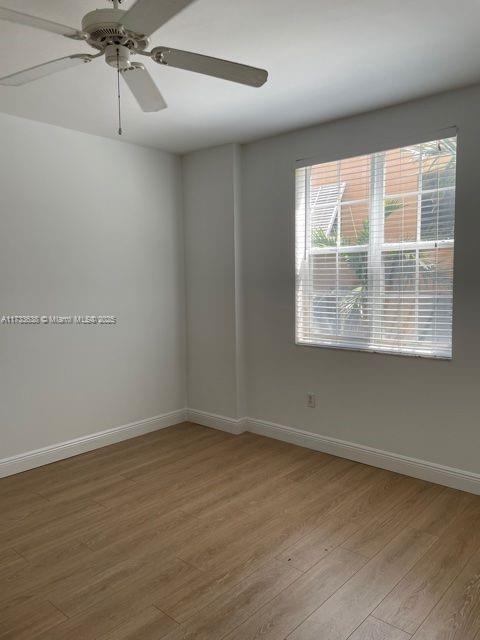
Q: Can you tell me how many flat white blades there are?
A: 5